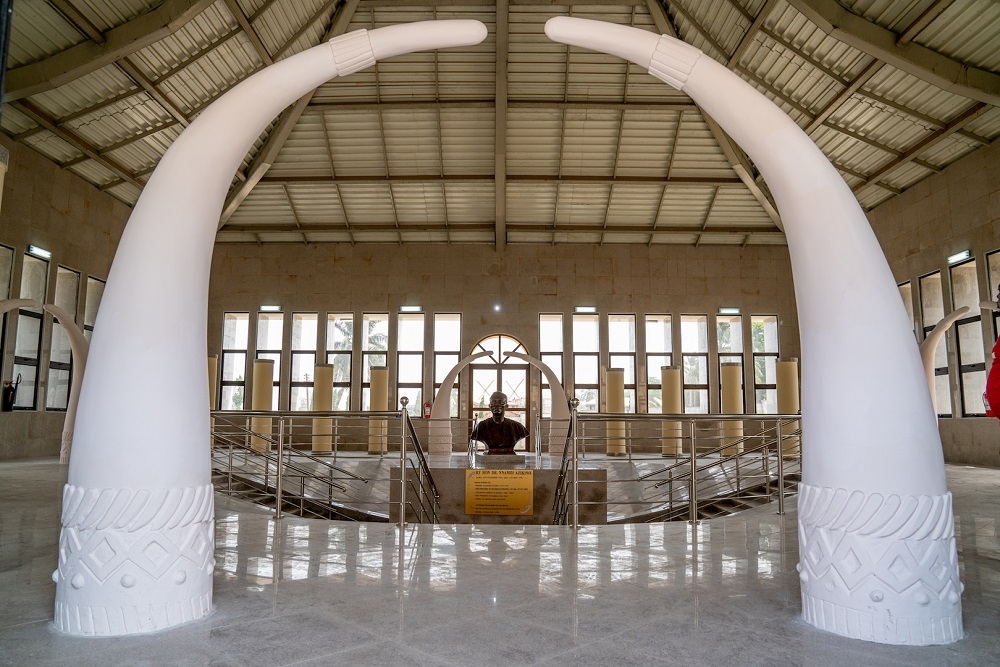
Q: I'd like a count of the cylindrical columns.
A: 8